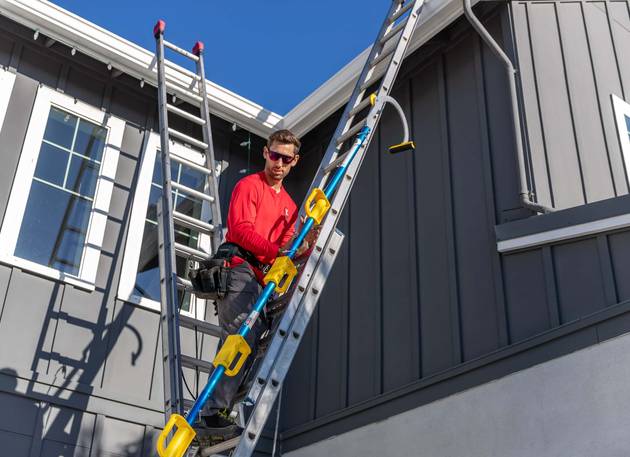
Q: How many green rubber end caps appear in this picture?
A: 0